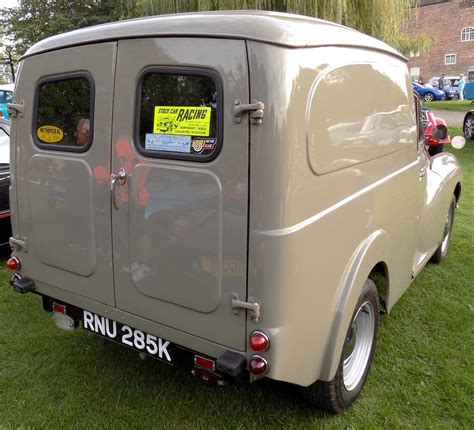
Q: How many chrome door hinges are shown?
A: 4